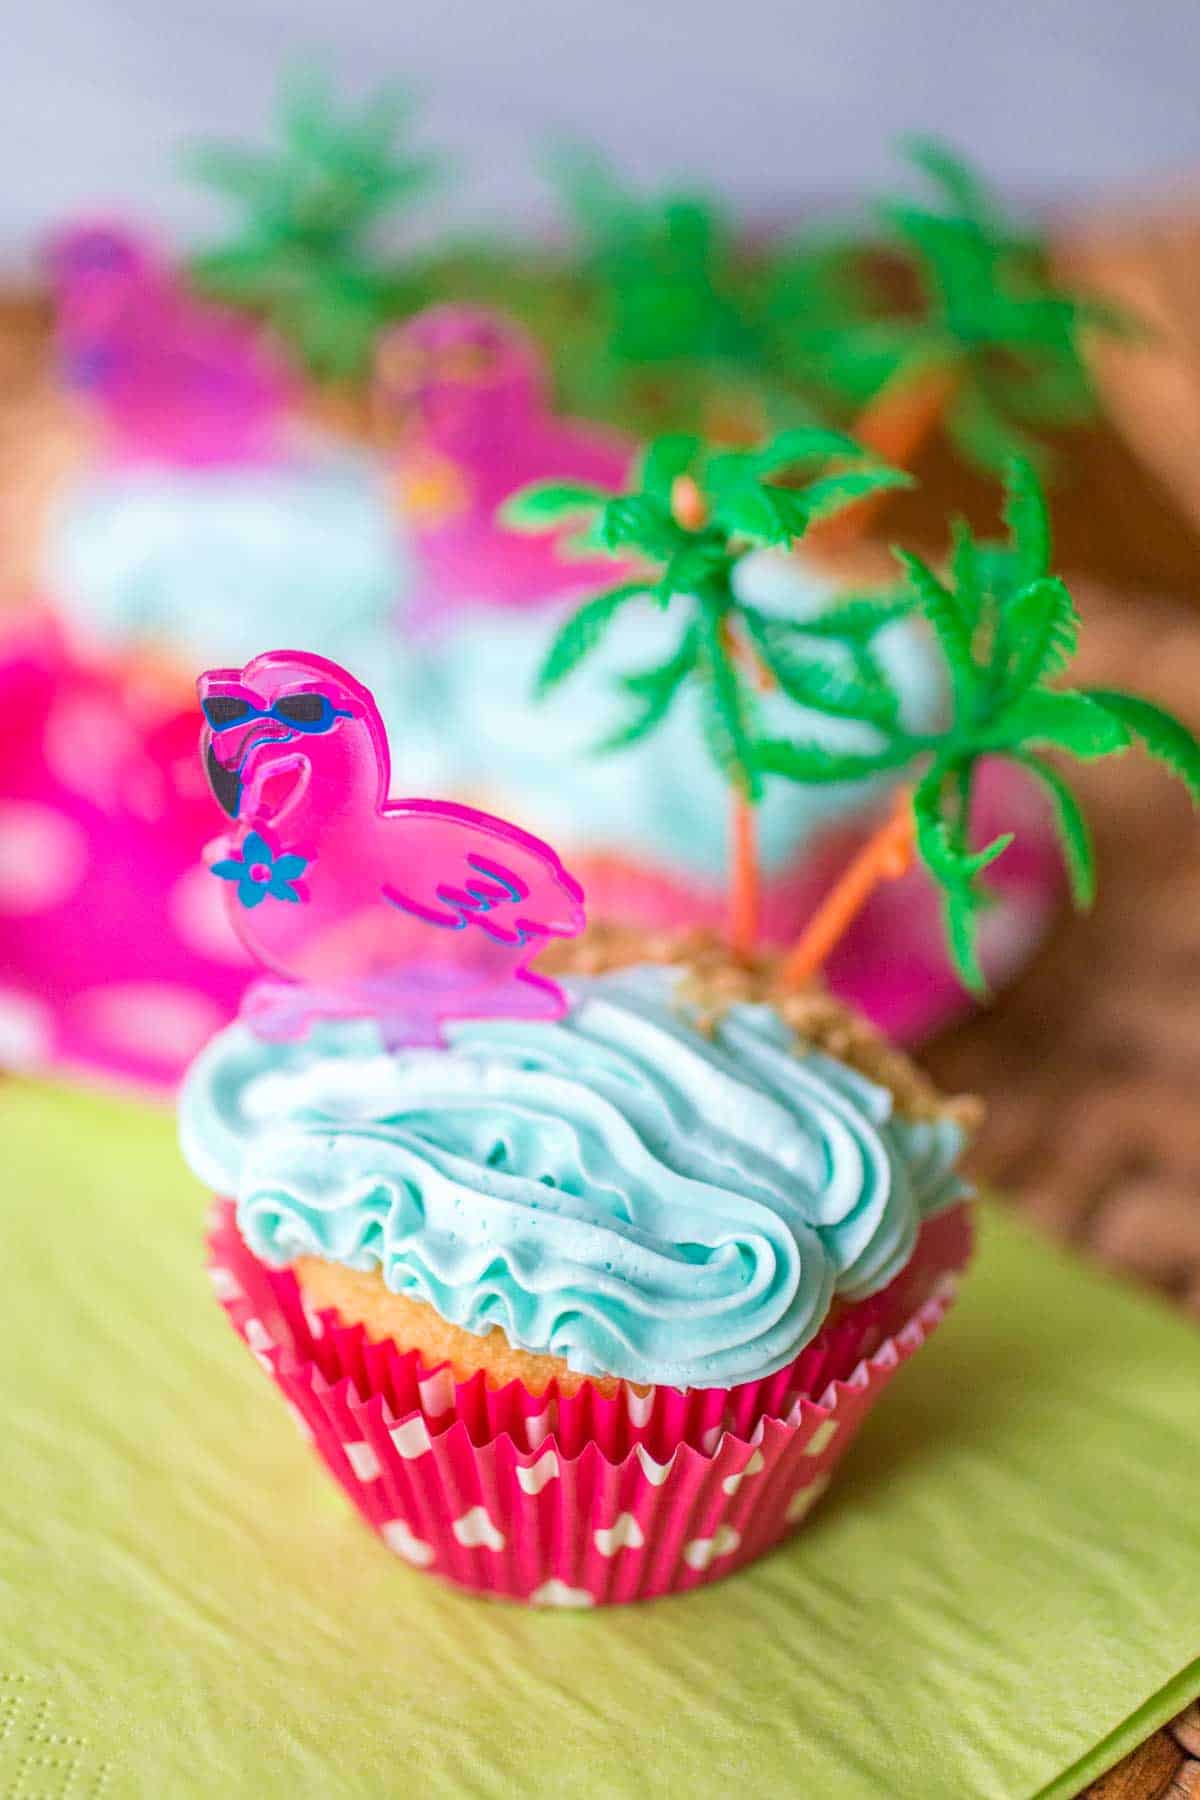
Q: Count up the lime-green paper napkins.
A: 1